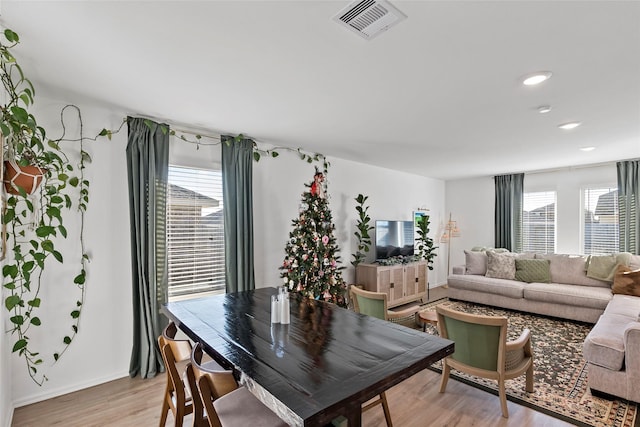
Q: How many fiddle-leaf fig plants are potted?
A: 2